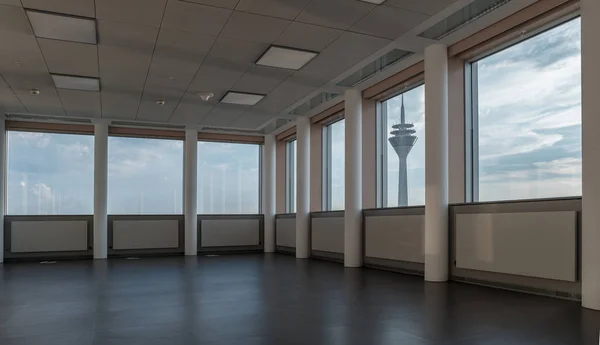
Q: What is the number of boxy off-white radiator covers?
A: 7